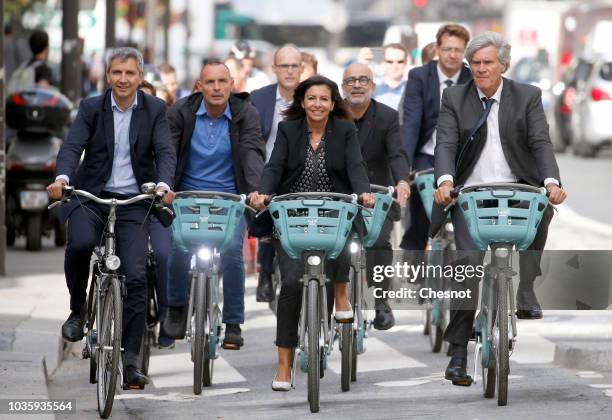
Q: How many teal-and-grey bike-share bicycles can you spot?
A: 5